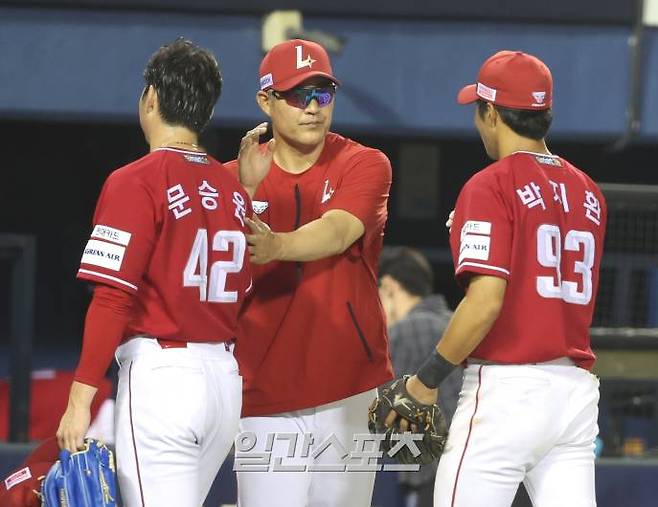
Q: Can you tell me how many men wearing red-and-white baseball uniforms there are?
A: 3